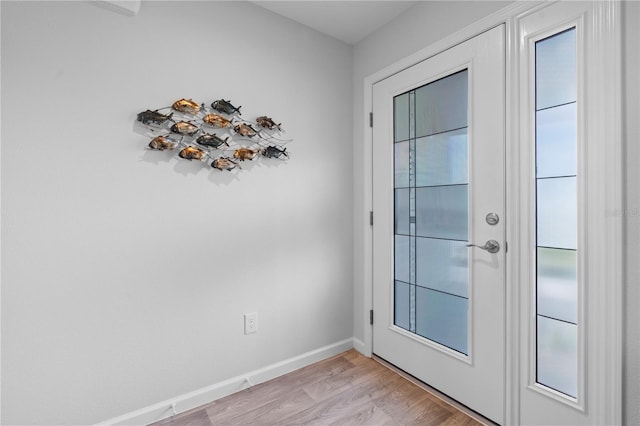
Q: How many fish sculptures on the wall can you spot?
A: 13